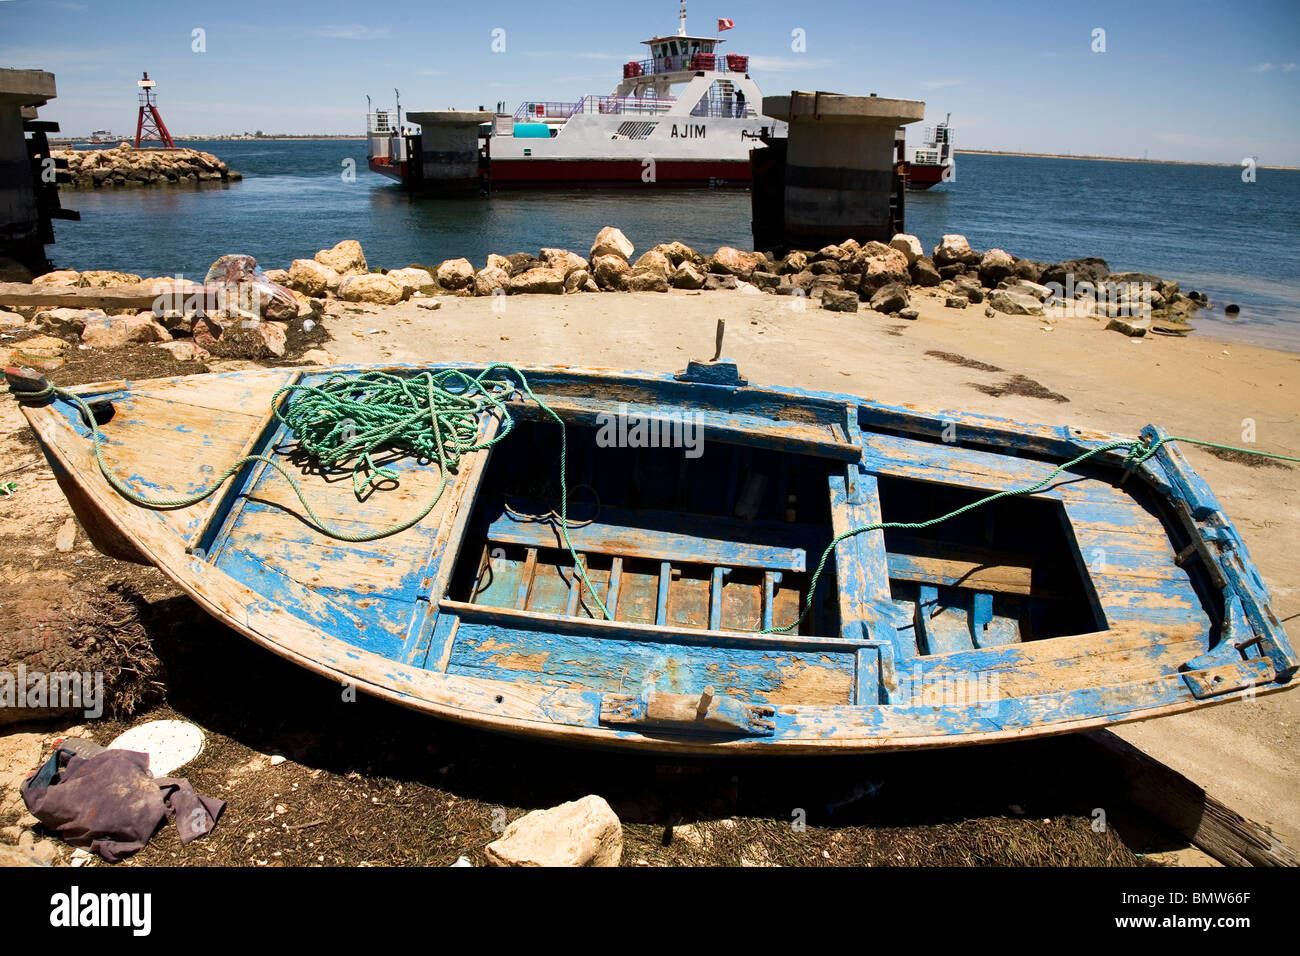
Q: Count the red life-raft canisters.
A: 3